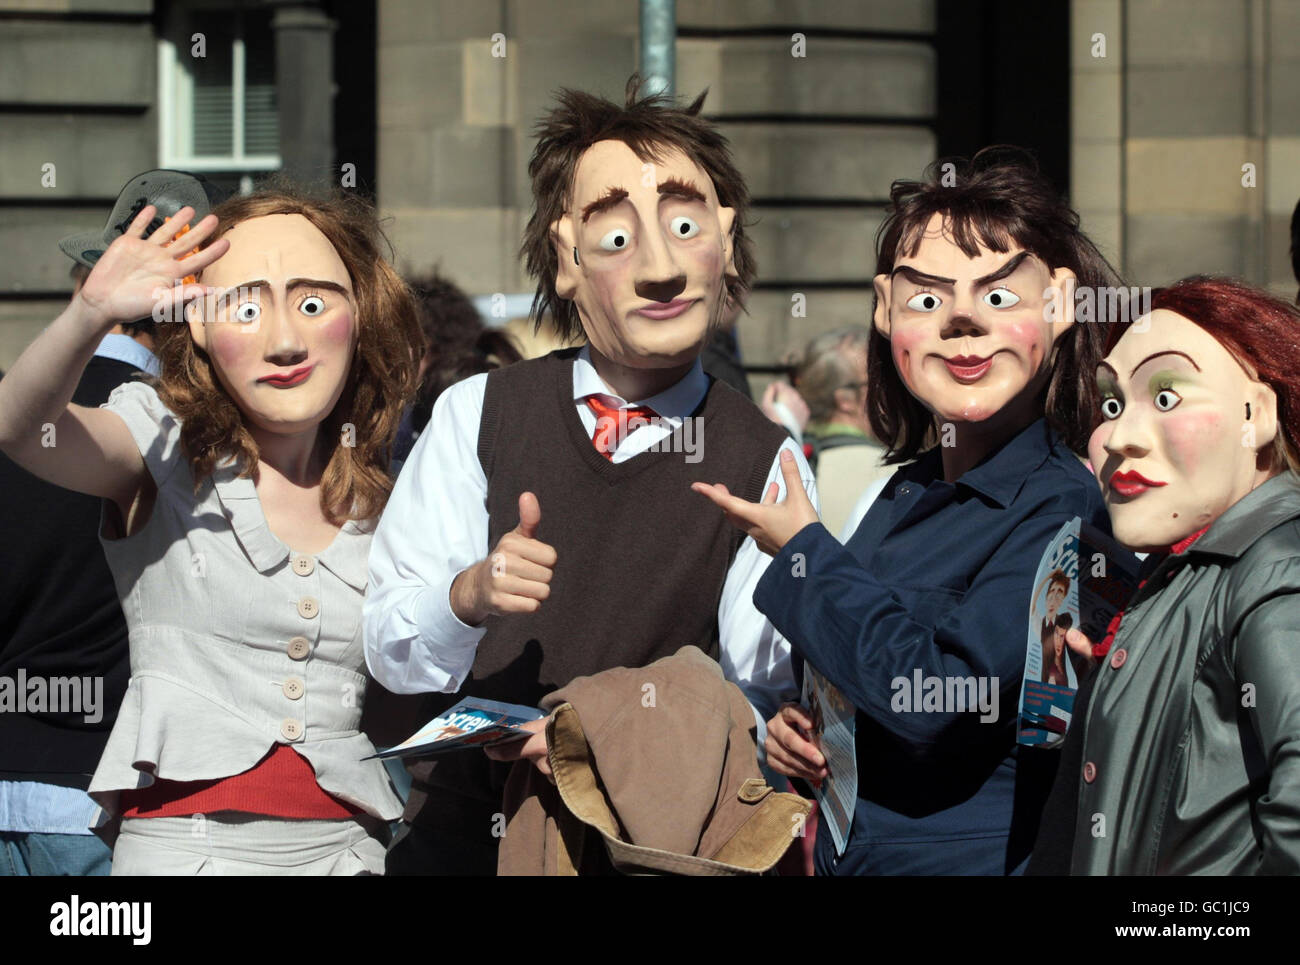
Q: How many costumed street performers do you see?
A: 4